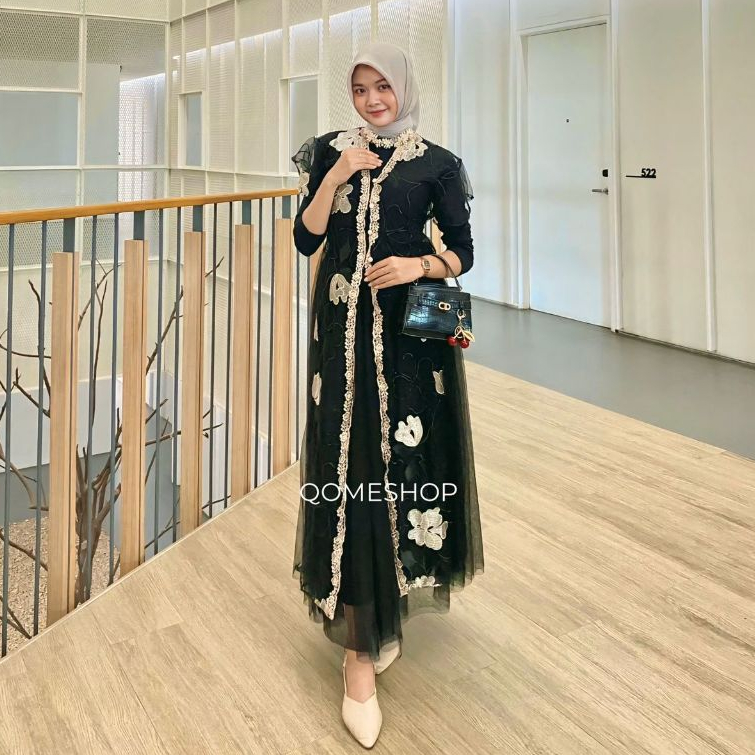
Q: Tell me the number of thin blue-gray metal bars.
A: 12